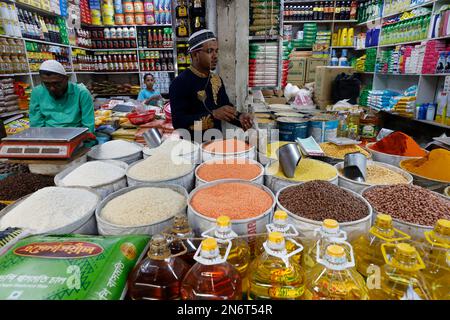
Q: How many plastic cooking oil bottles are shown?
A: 11